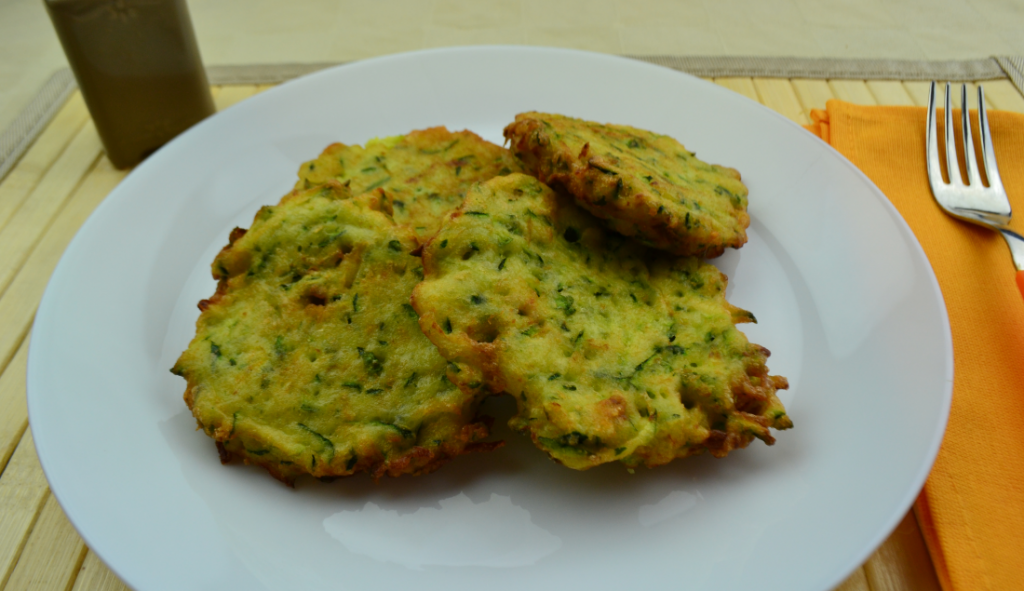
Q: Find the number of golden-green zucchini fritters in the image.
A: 4